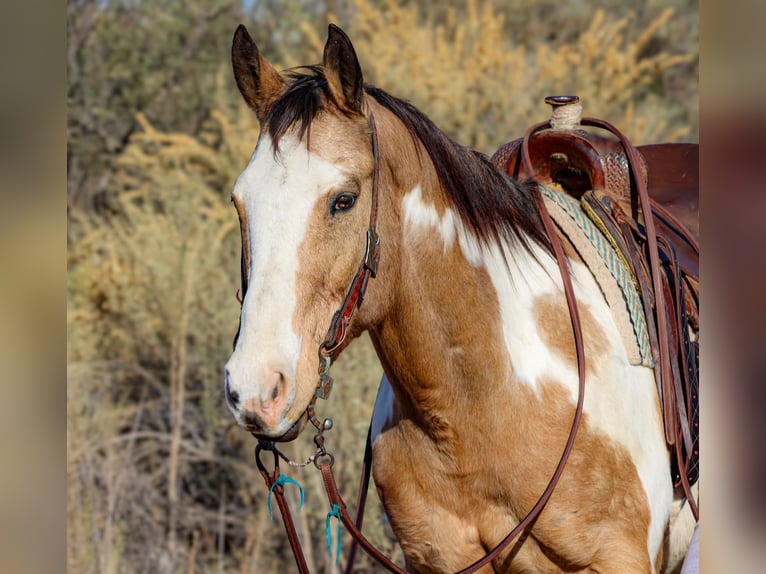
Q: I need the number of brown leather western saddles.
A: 1